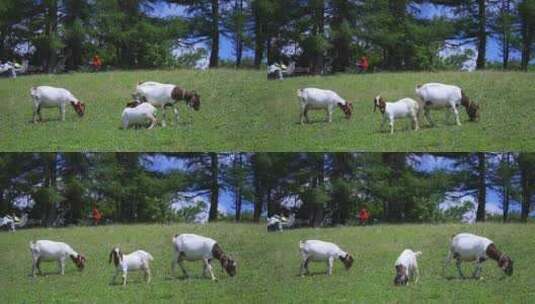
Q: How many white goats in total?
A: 12